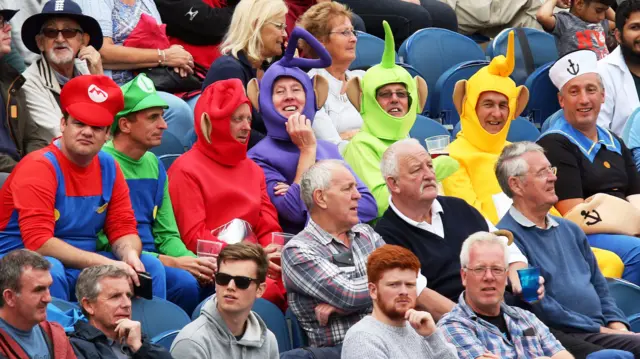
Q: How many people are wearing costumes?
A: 7